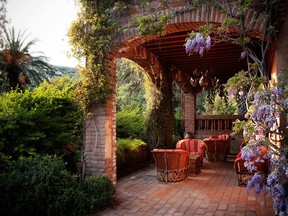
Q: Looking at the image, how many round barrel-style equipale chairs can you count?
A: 4